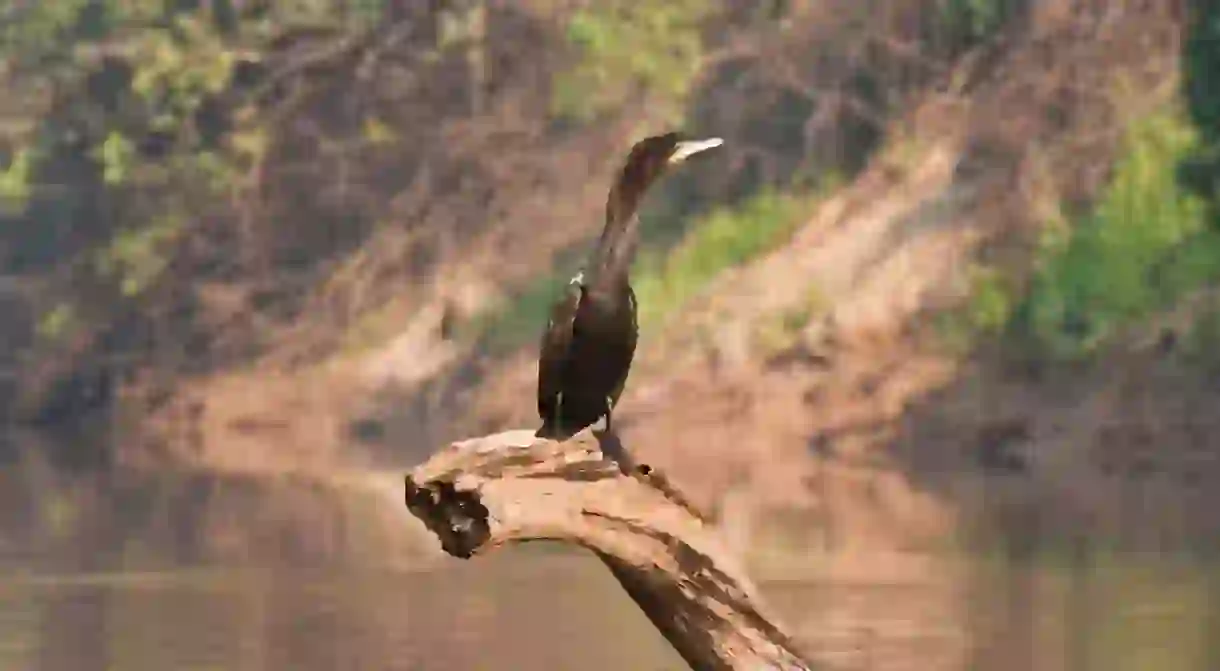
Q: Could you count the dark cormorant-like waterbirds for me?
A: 1